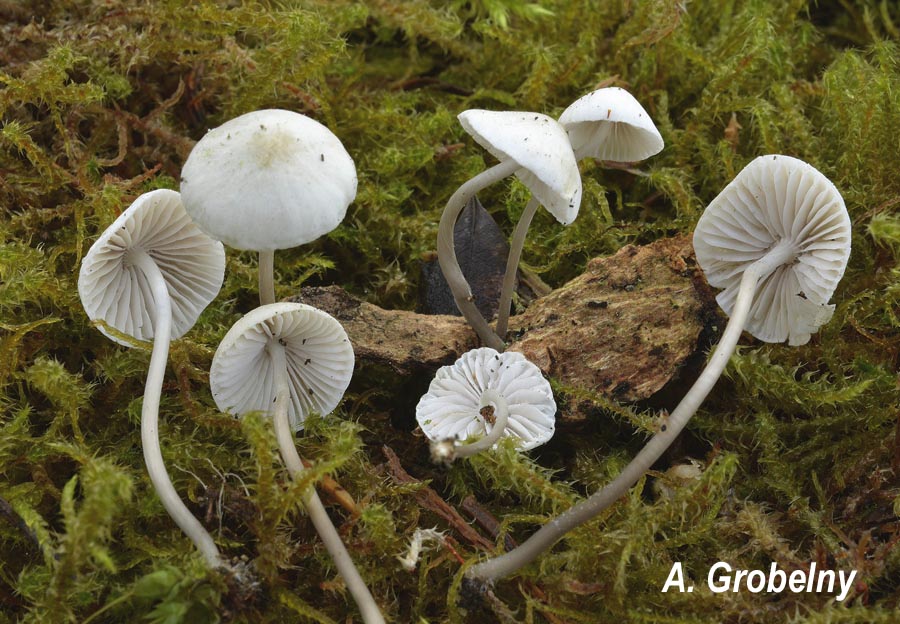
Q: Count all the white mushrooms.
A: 7